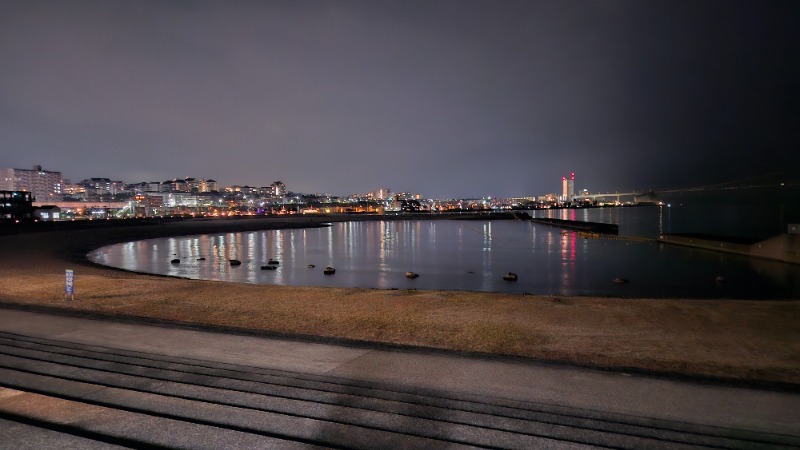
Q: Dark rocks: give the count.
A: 11